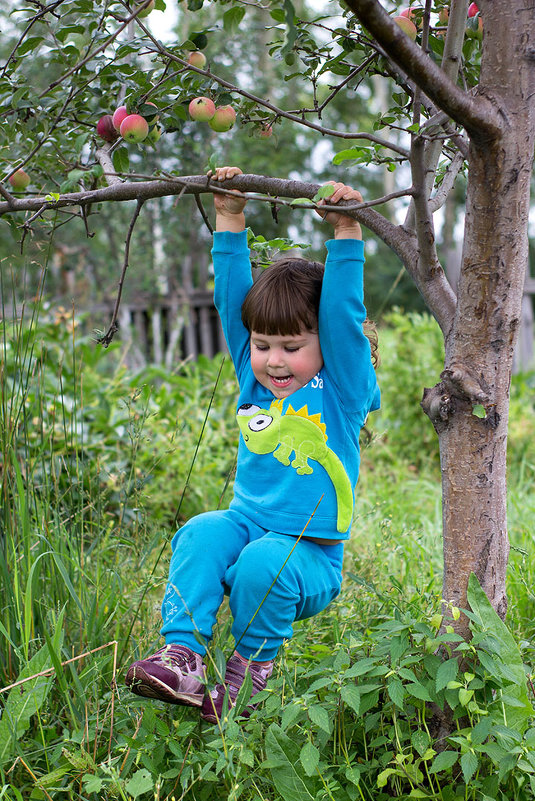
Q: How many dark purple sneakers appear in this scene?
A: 2